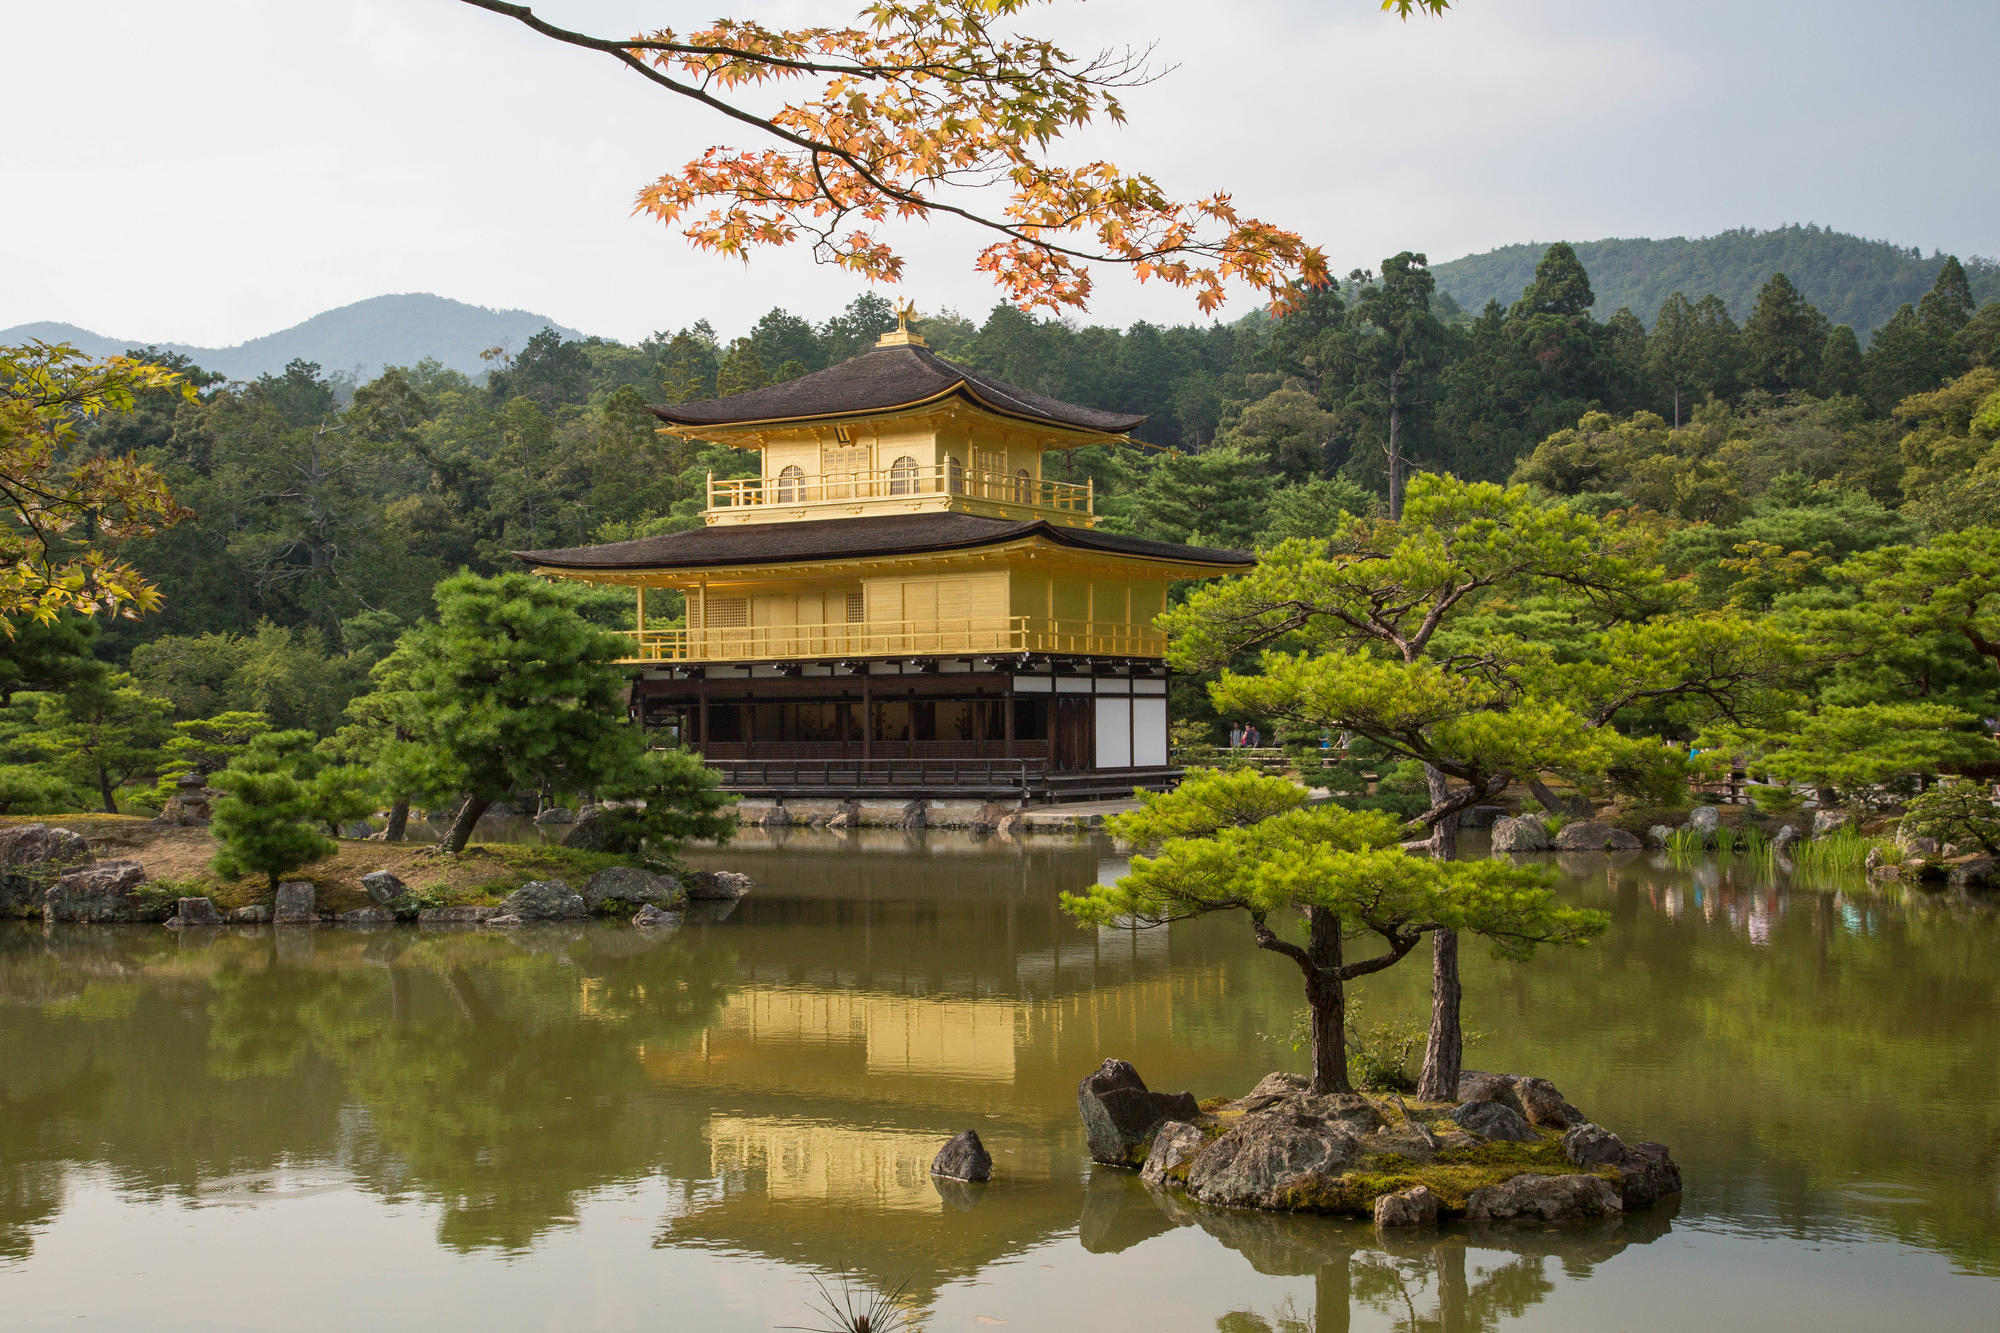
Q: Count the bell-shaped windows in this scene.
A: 4